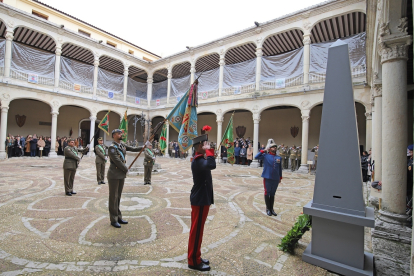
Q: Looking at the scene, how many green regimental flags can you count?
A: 4